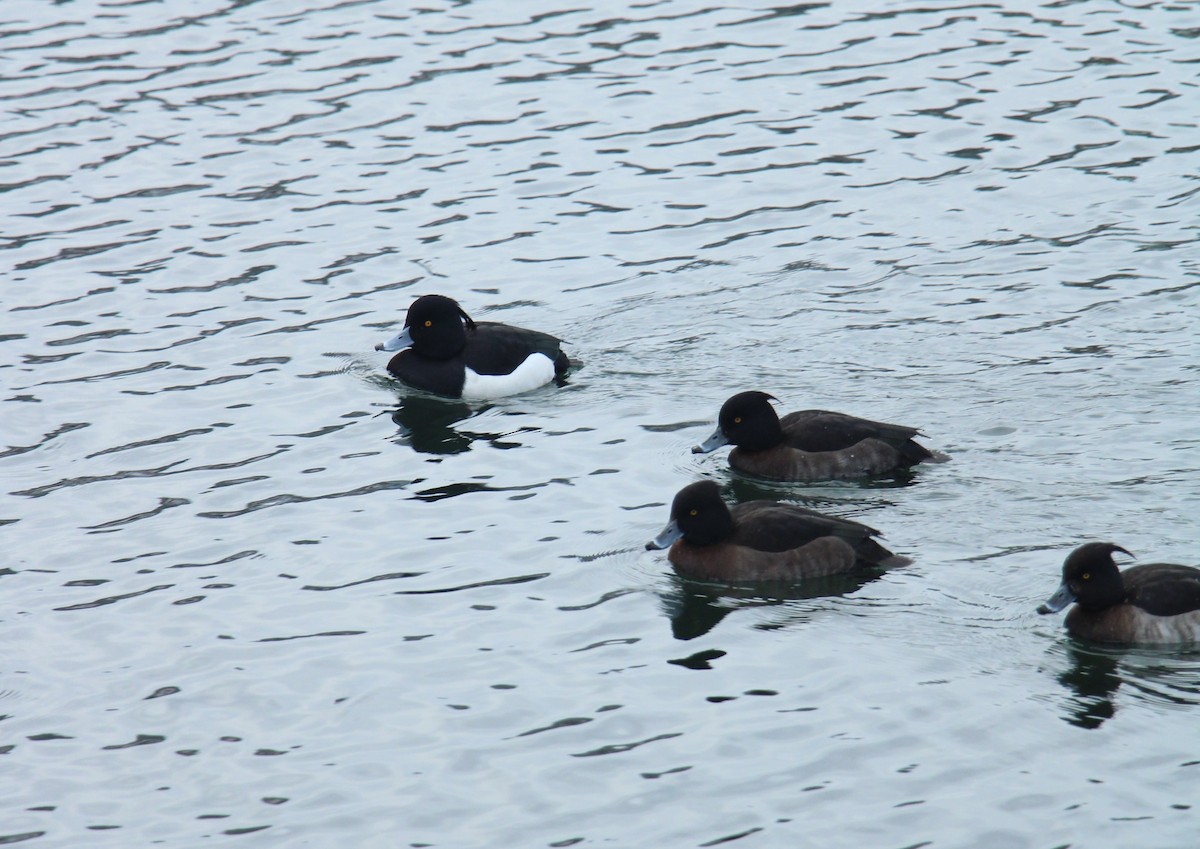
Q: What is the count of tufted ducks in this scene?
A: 4